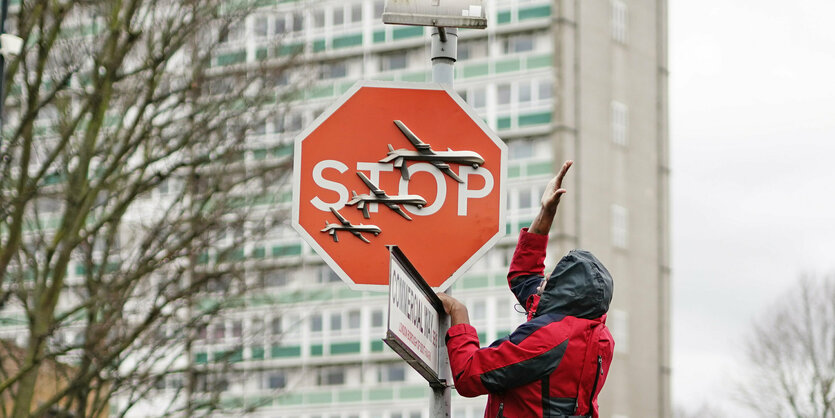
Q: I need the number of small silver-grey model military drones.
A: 3